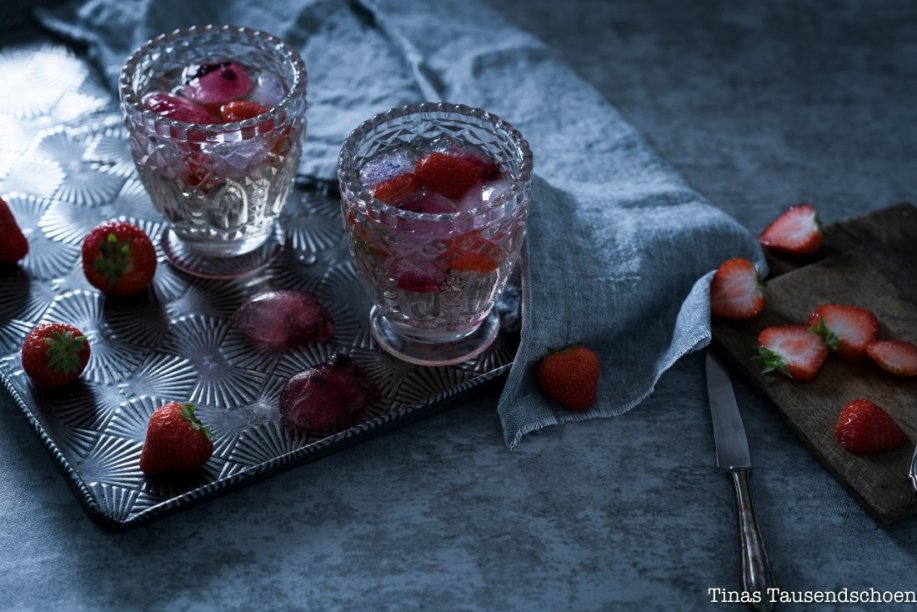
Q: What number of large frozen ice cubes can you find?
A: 2